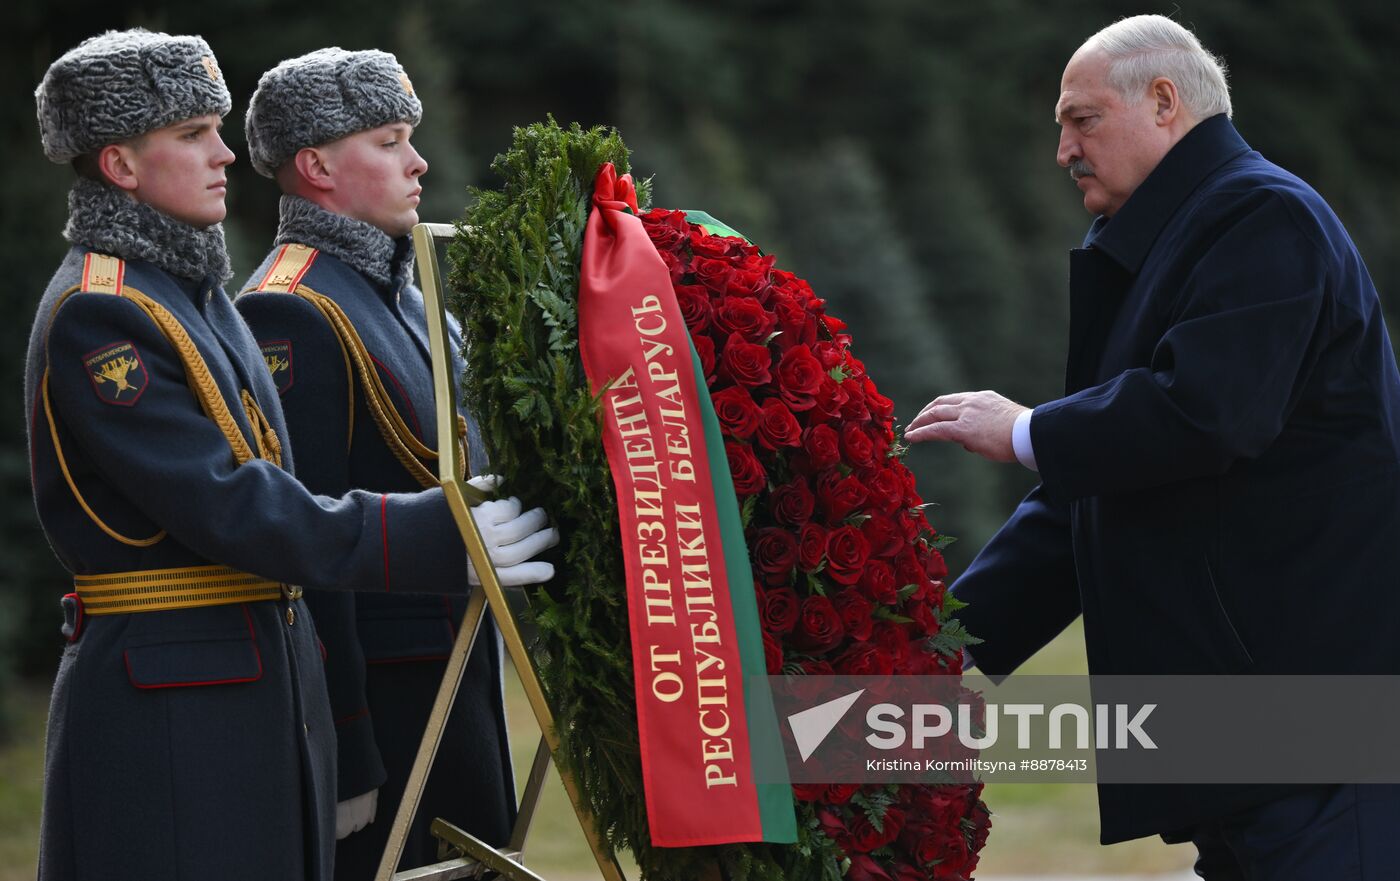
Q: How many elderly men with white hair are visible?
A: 1